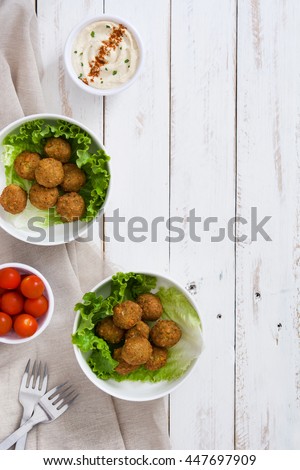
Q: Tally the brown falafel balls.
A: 15